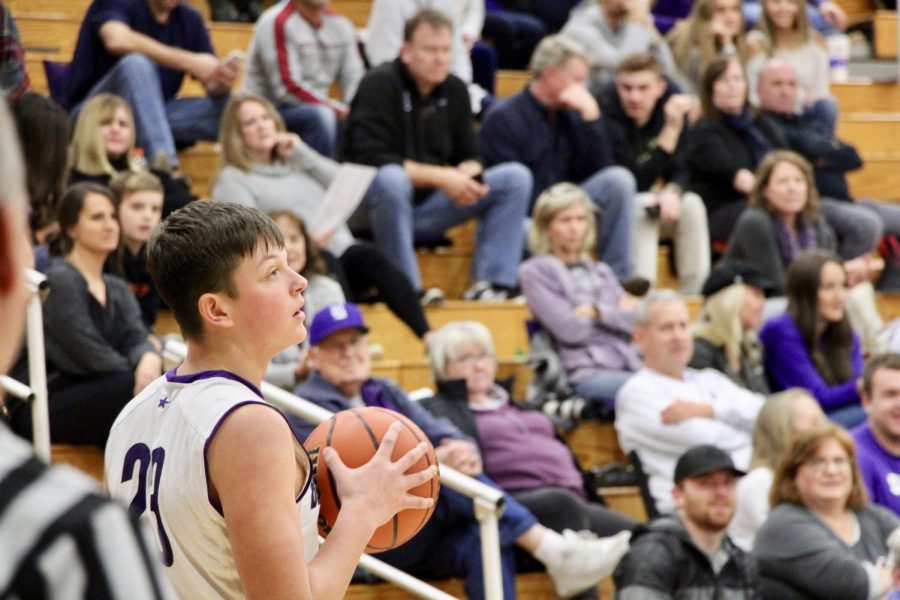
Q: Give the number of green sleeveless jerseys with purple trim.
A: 0